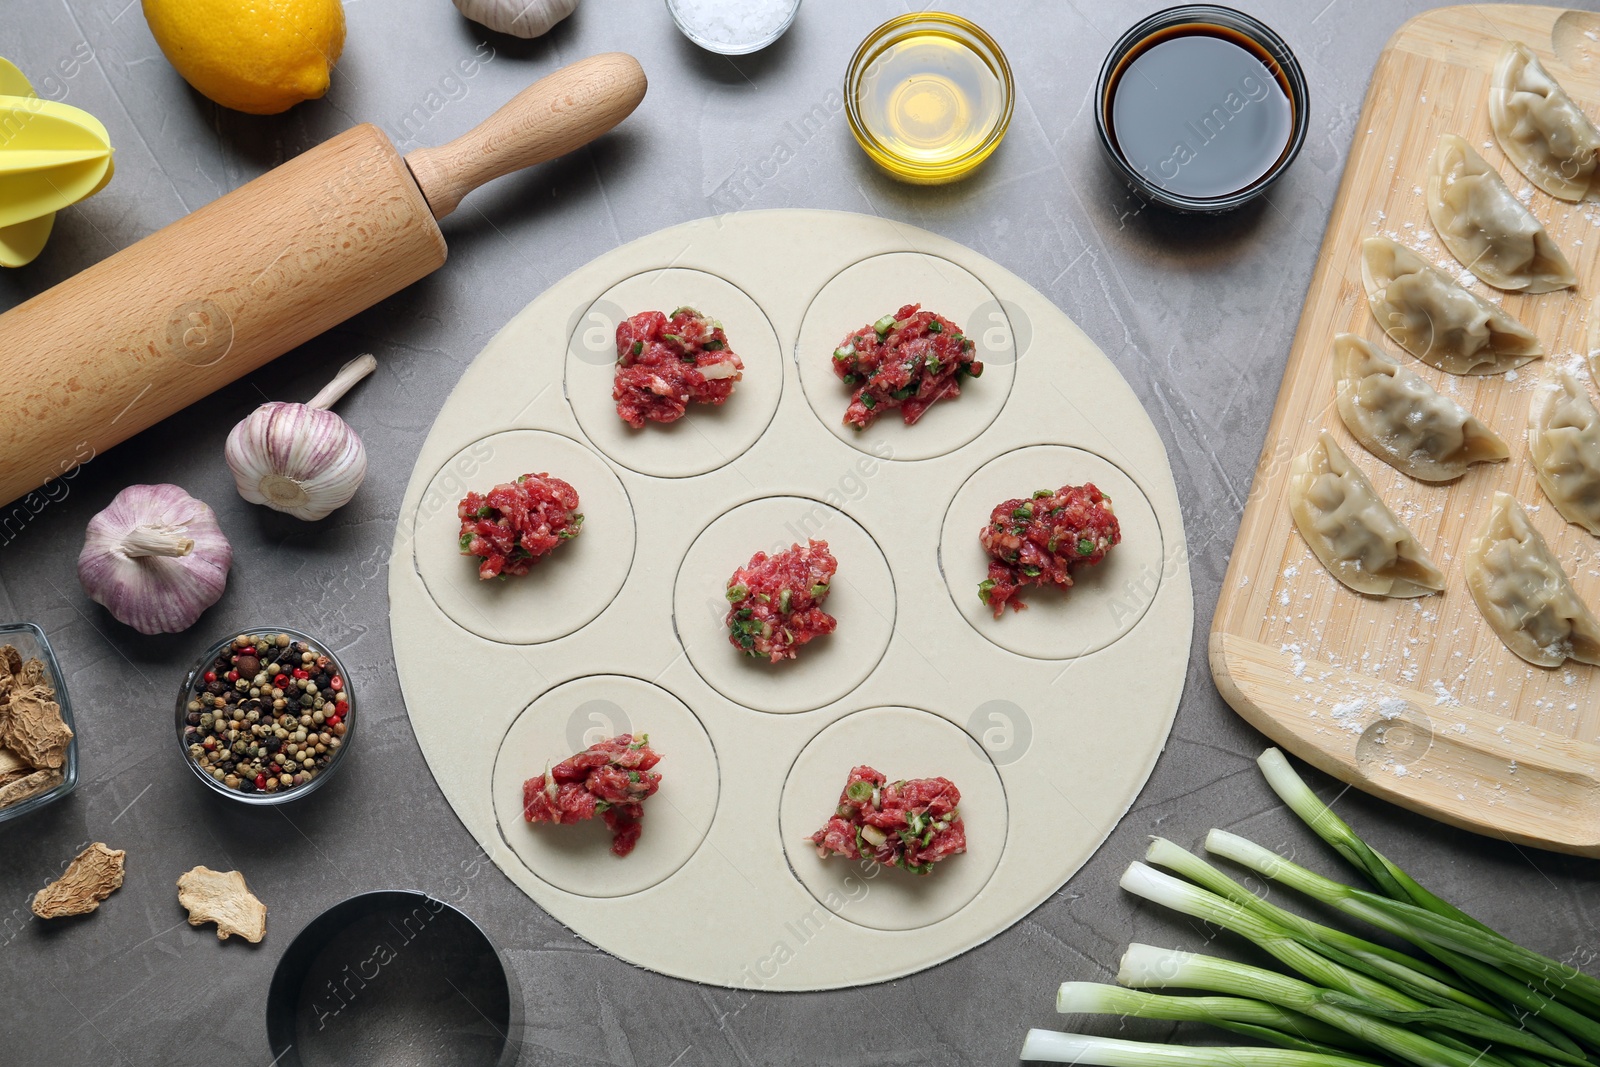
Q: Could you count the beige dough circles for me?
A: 7